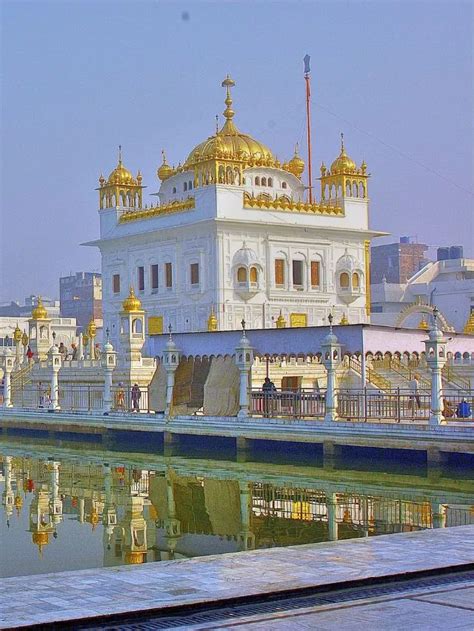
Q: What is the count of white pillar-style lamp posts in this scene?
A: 7